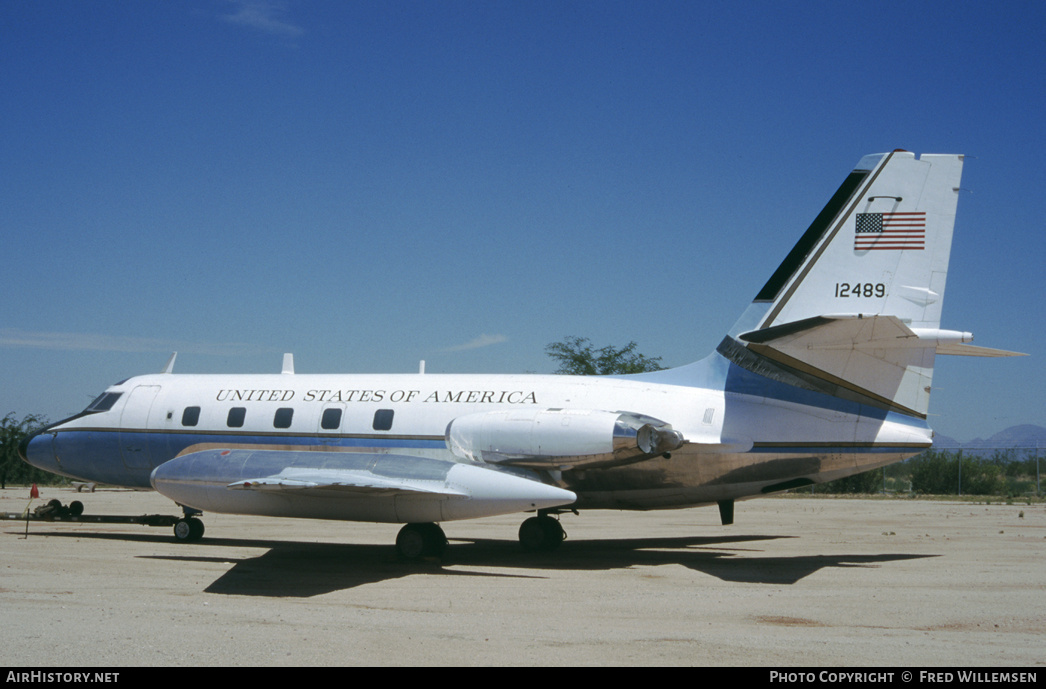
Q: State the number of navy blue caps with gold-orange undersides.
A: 0